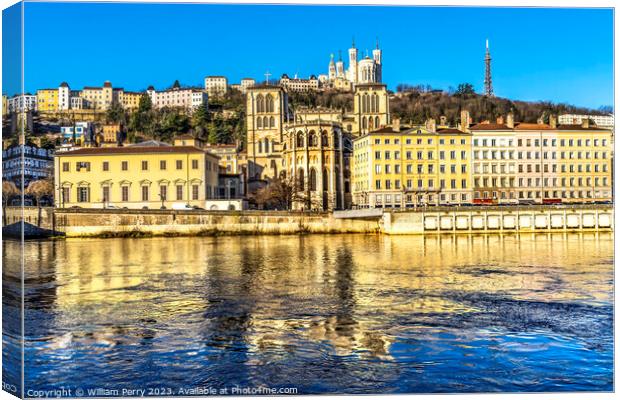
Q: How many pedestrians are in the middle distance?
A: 0